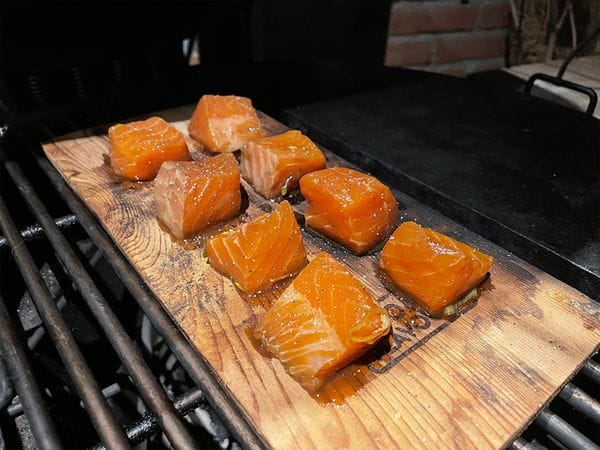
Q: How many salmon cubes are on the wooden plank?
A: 8